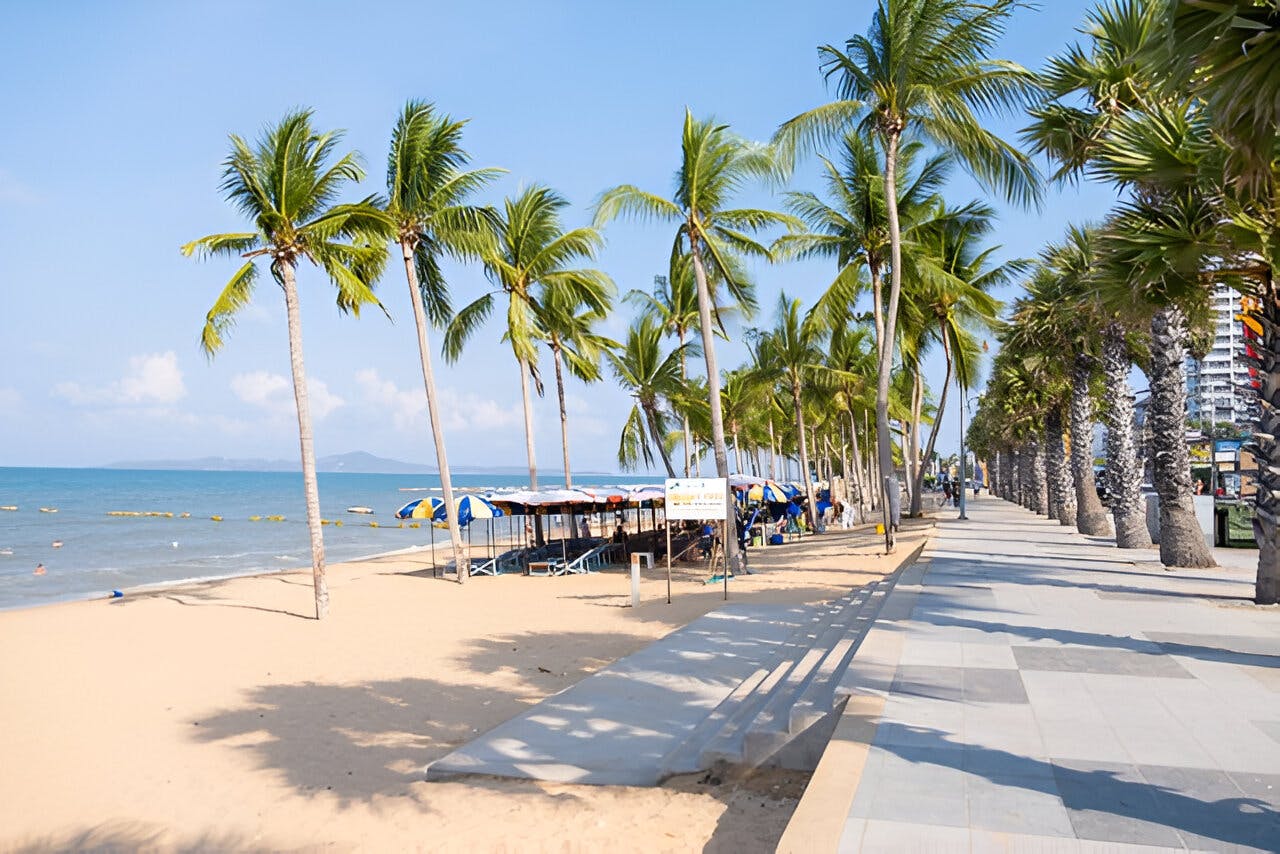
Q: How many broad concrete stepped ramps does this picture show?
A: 1